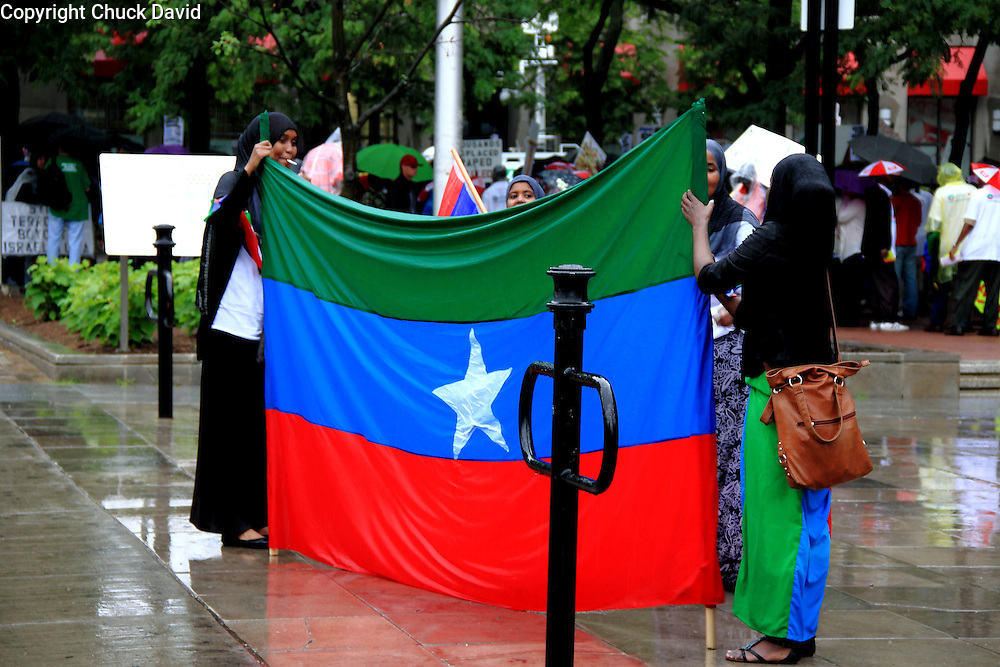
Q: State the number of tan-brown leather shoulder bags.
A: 1